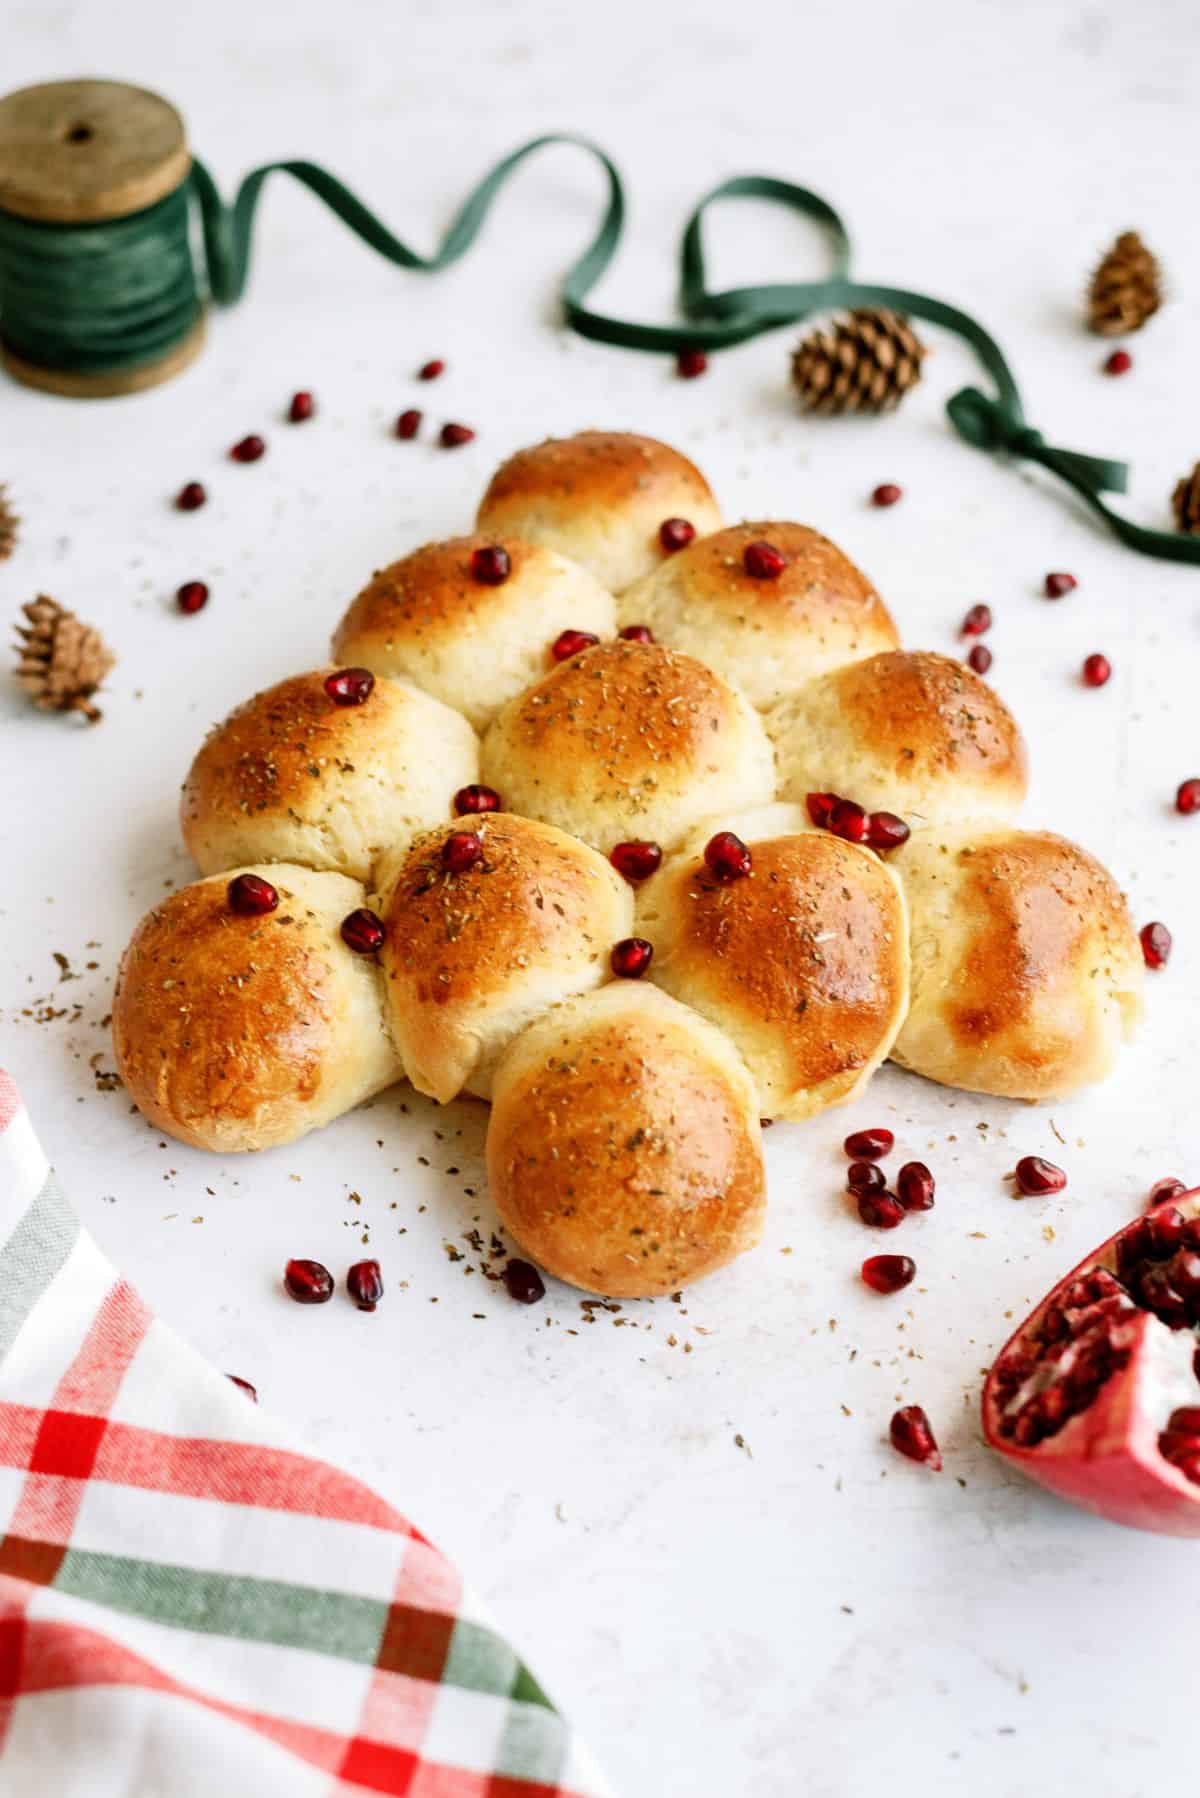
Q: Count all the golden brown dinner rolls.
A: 11